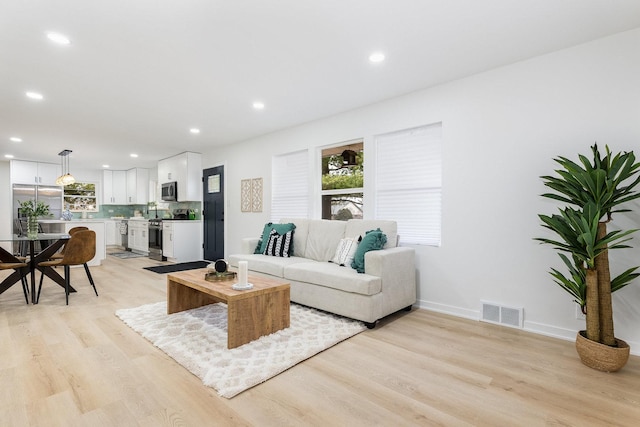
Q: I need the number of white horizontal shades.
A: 2